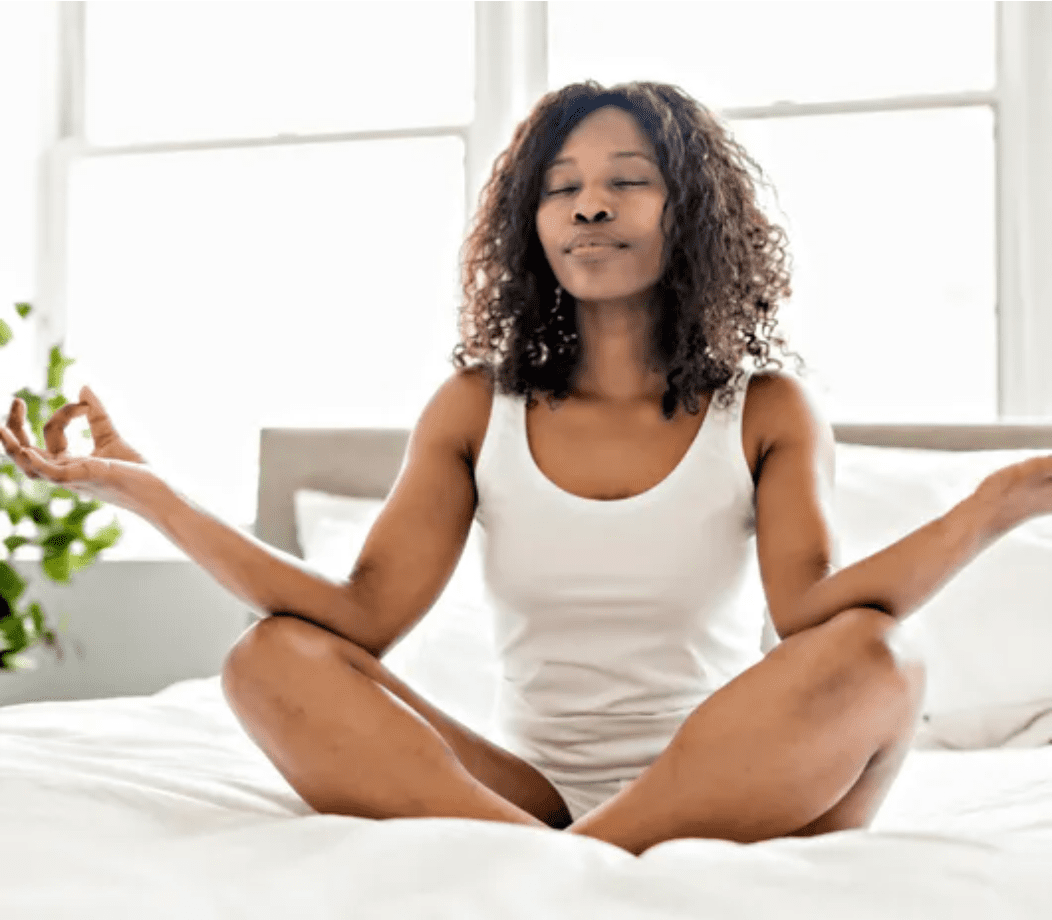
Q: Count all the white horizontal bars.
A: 2